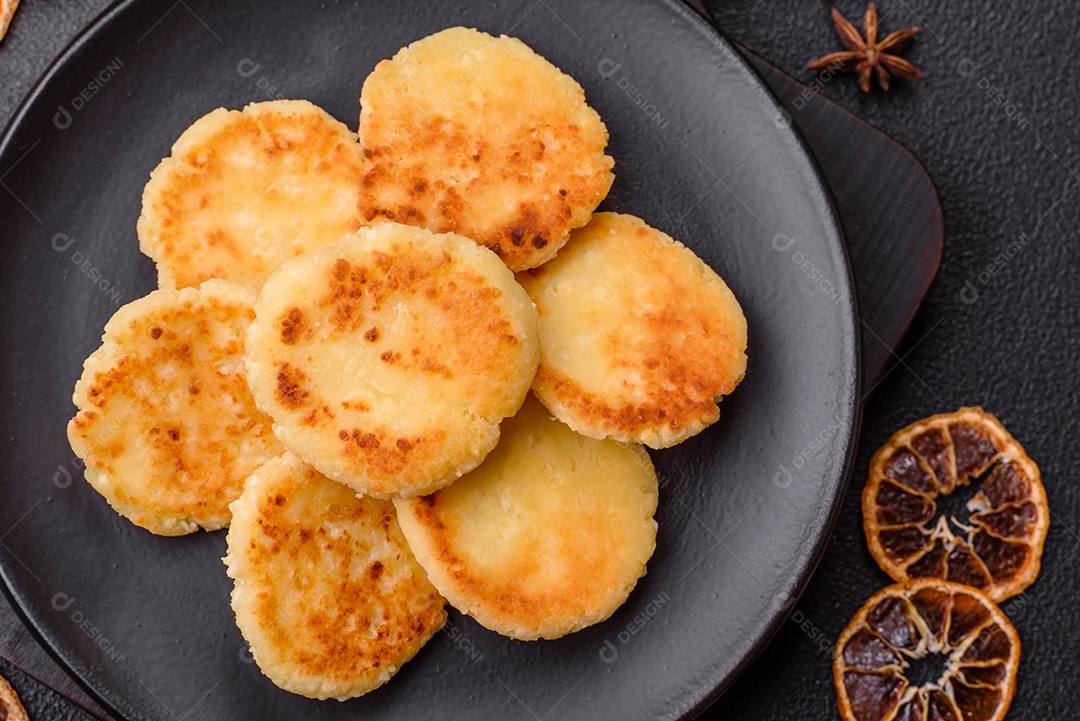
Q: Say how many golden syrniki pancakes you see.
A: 7